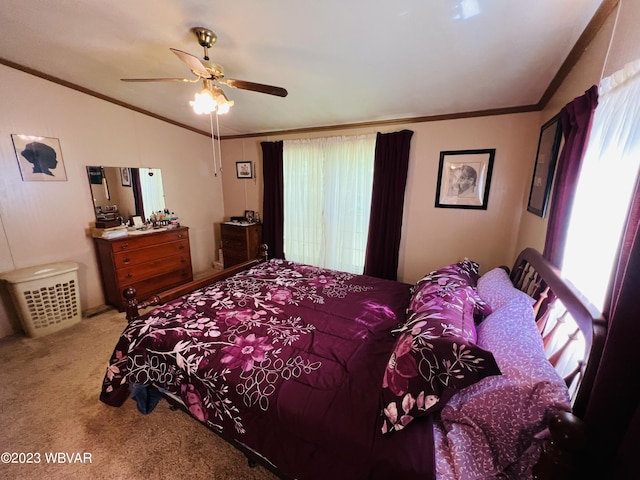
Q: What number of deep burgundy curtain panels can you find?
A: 4